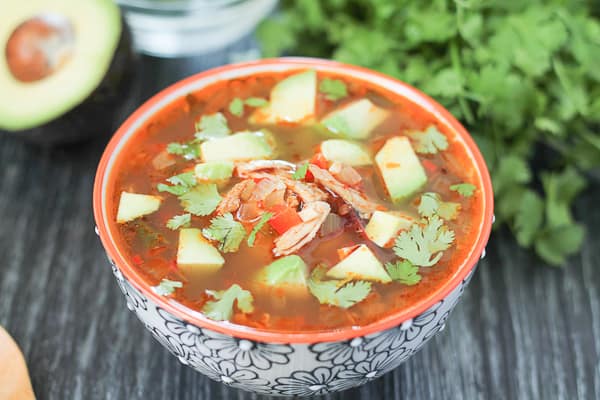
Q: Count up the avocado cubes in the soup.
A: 11